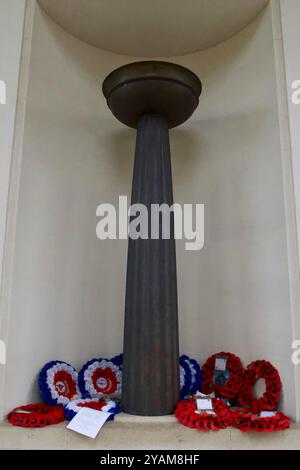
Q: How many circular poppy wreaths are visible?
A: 5